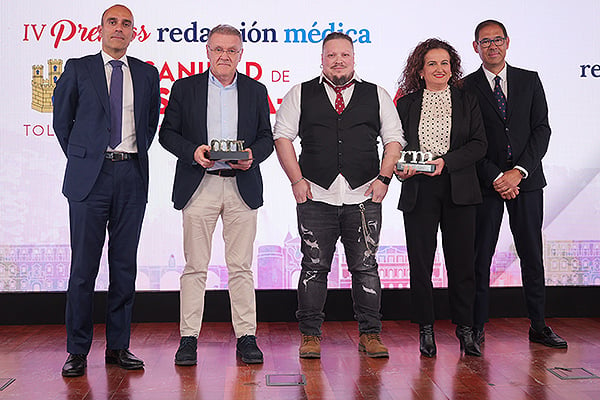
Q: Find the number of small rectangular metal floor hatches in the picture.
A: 3